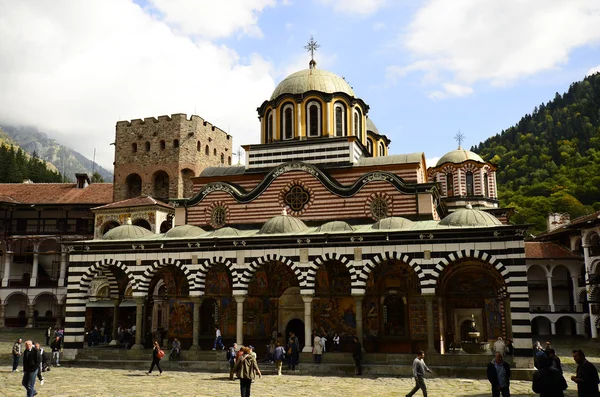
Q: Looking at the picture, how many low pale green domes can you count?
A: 7